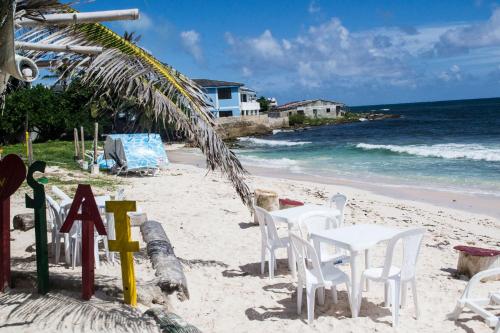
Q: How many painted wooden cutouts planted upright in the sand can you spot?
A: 4